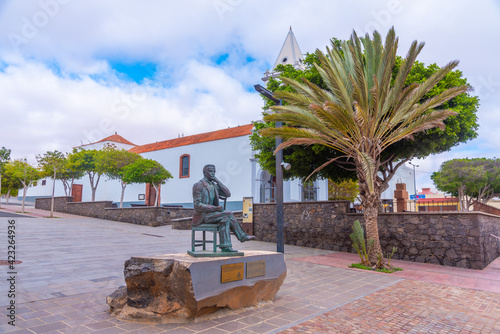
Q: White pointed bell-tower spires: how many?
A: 1